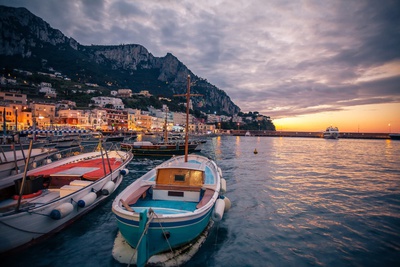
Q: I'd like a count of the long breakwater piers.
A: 1